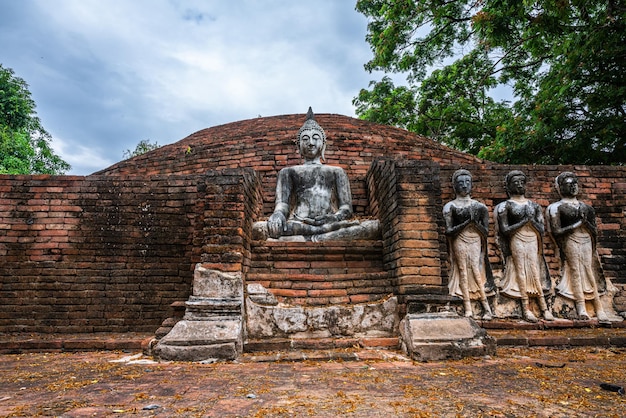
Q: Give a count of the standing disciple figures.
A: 3